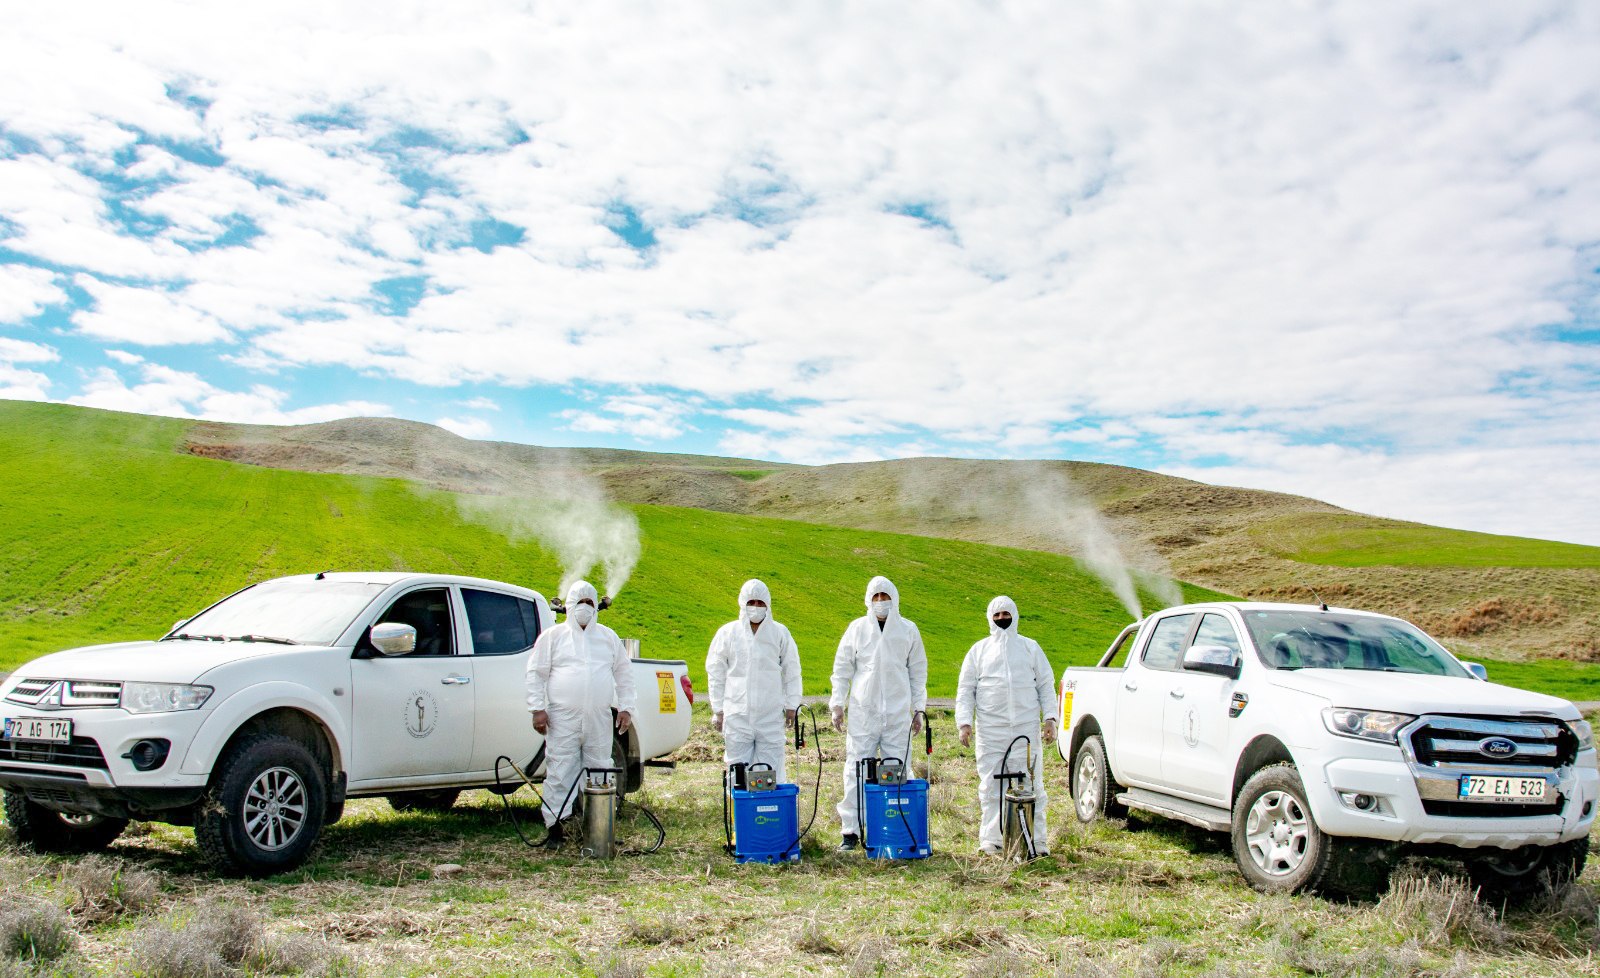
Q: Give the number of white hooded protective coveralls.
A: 4